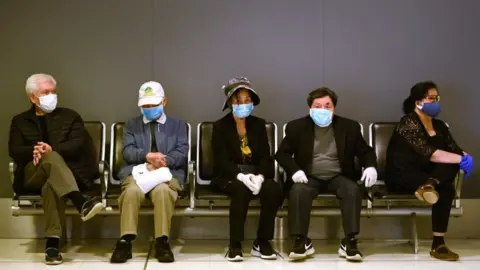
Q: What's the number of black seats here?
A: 5